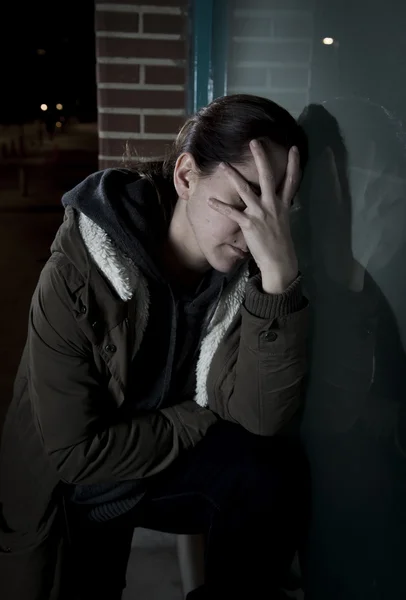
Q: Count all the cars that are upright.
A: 0